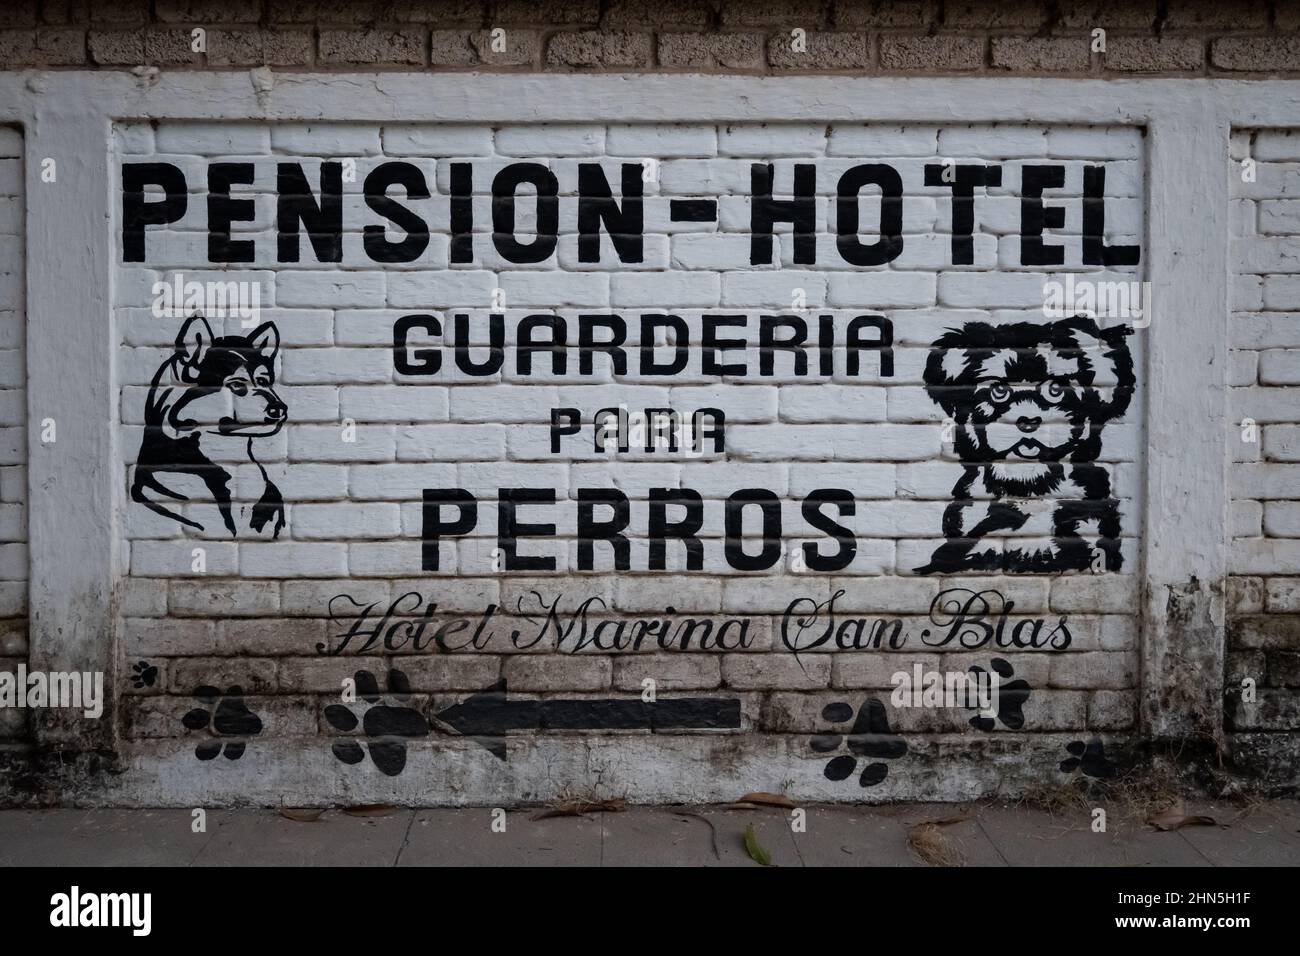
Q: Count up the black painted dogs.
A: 2